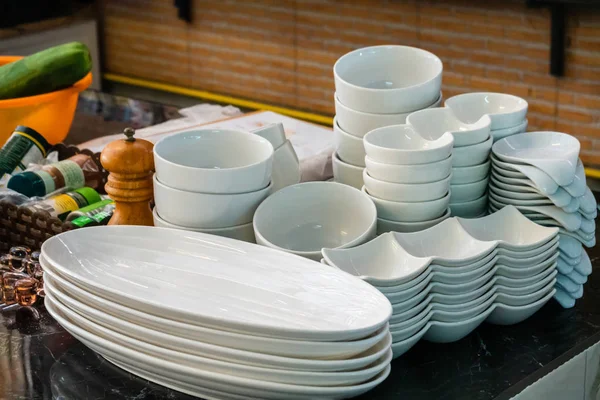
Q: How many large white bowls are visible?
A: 8